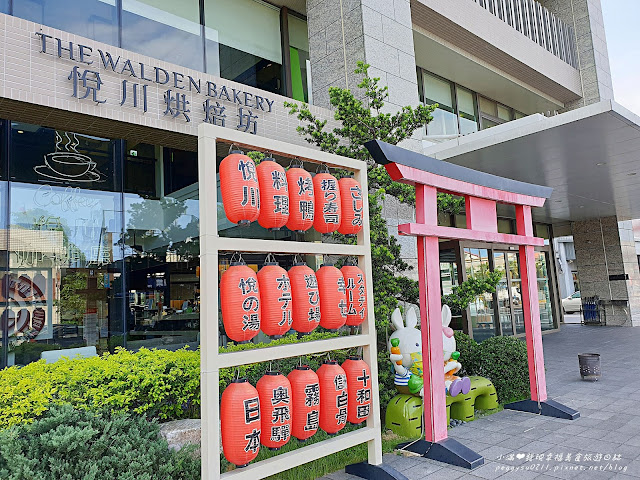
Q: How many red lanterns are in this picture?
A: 15